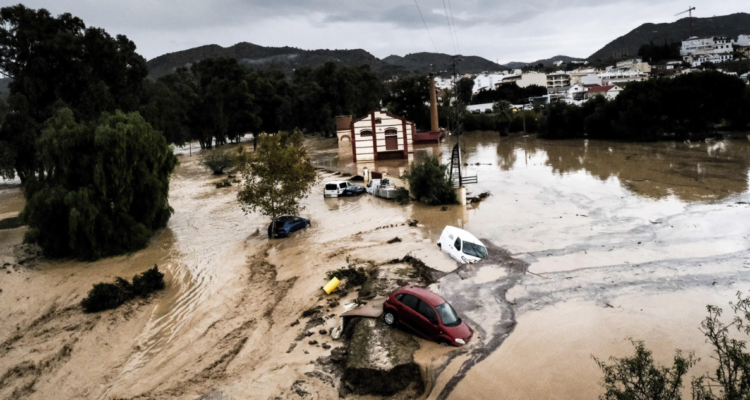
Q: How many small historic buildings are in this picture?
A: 1